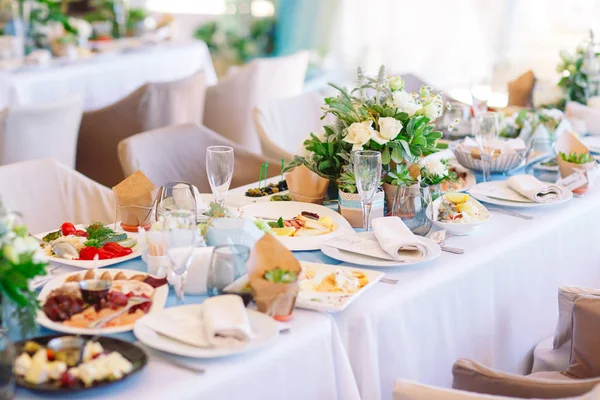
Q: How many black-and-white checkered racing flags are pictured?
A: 0